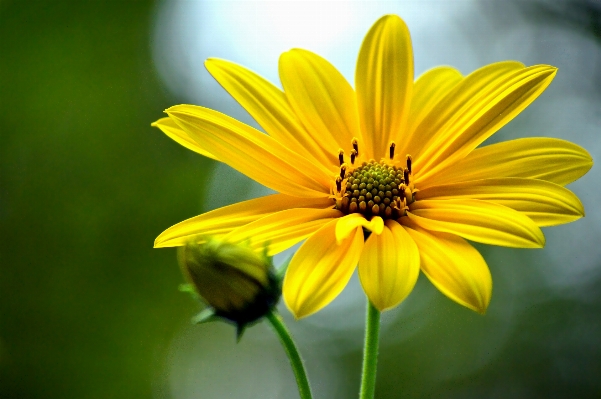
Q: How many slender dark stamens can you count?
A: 9